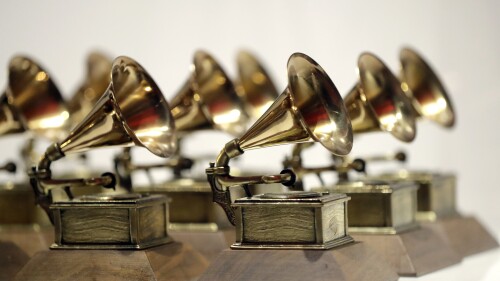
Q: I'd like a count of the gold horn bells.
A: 8